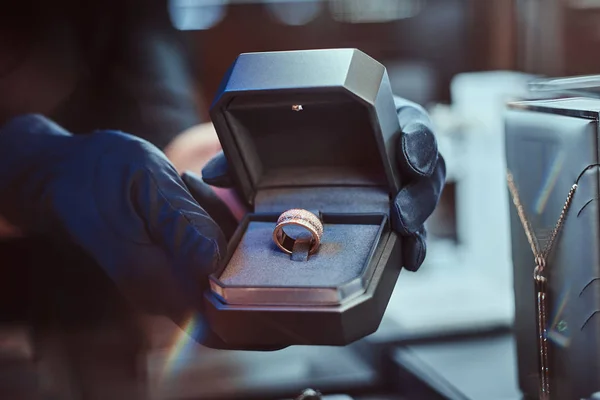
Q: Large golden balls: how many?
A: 0